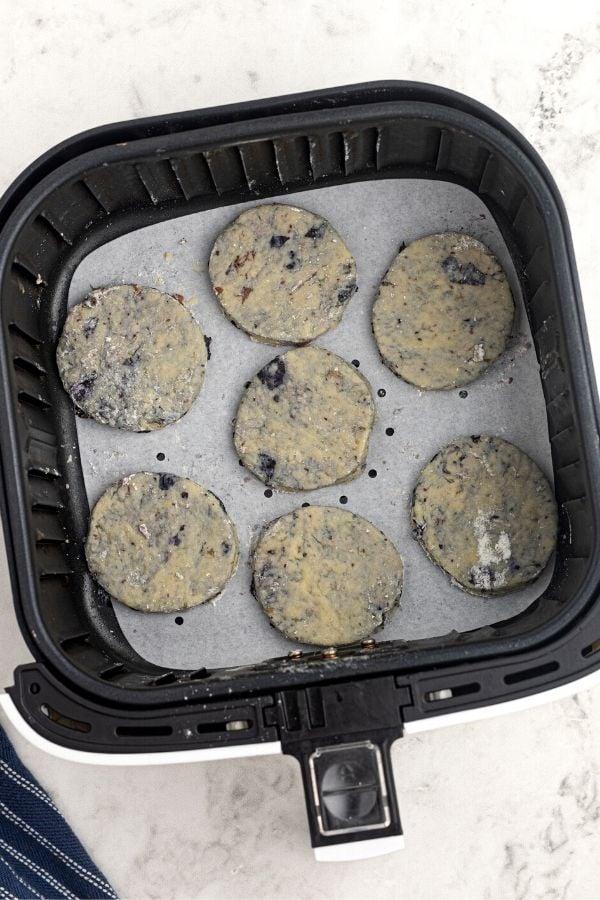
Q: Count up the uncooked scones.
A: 7